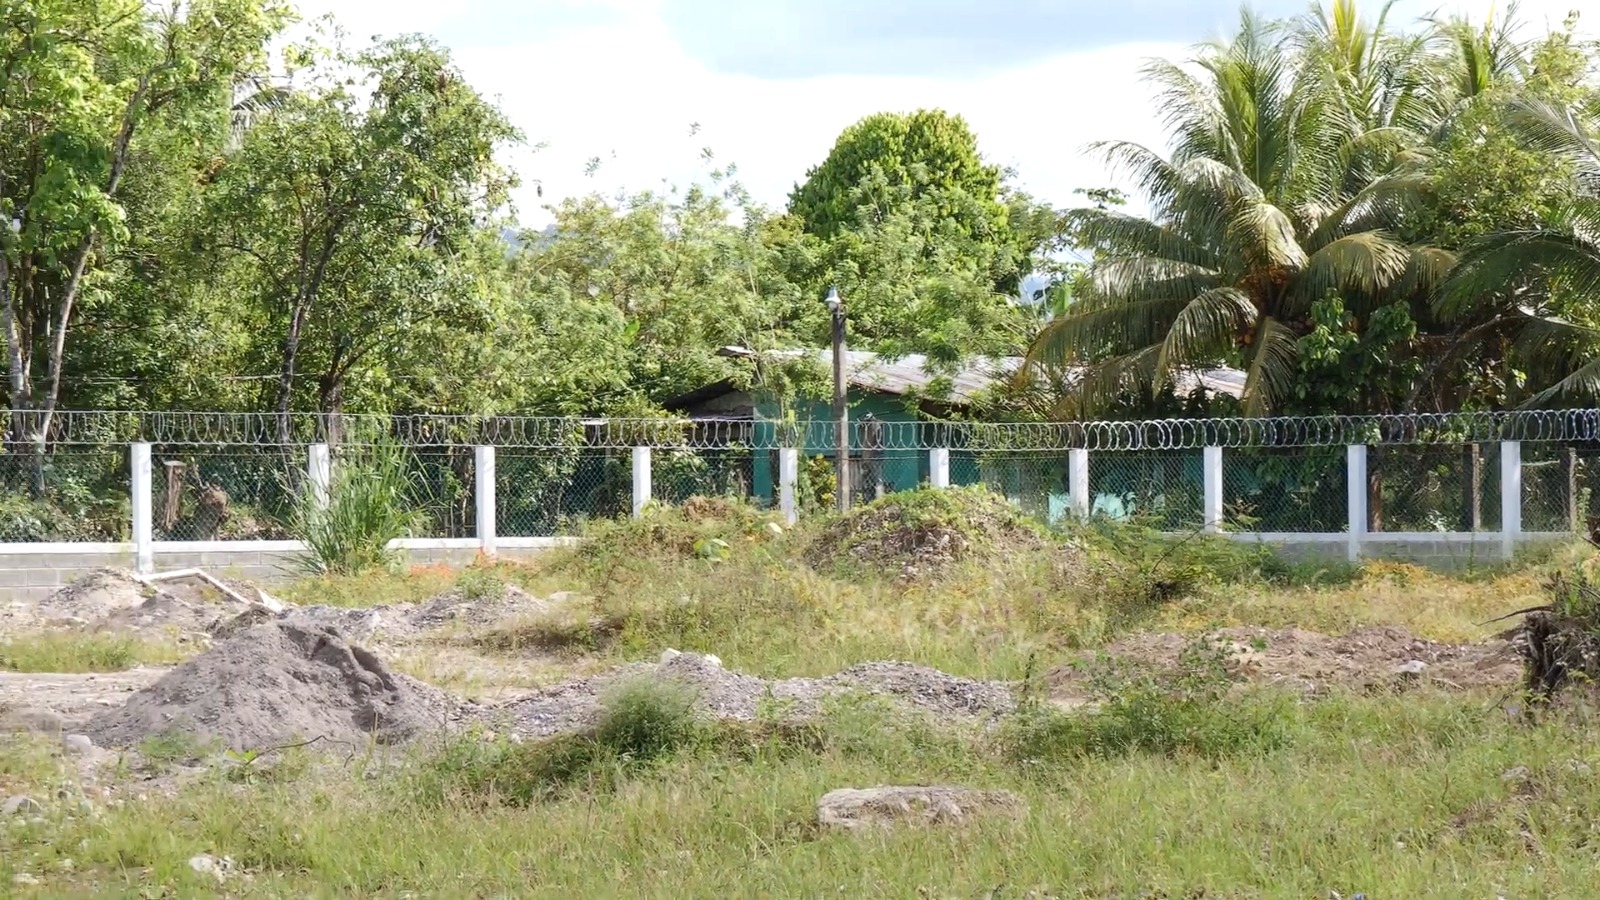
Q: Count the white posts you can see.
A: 10